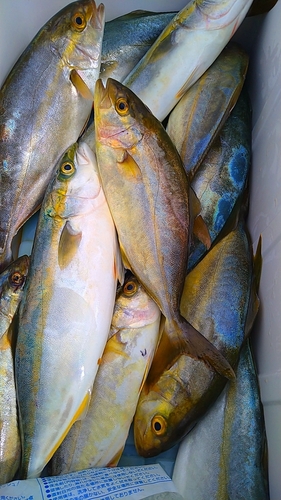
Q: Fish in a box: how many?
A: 11